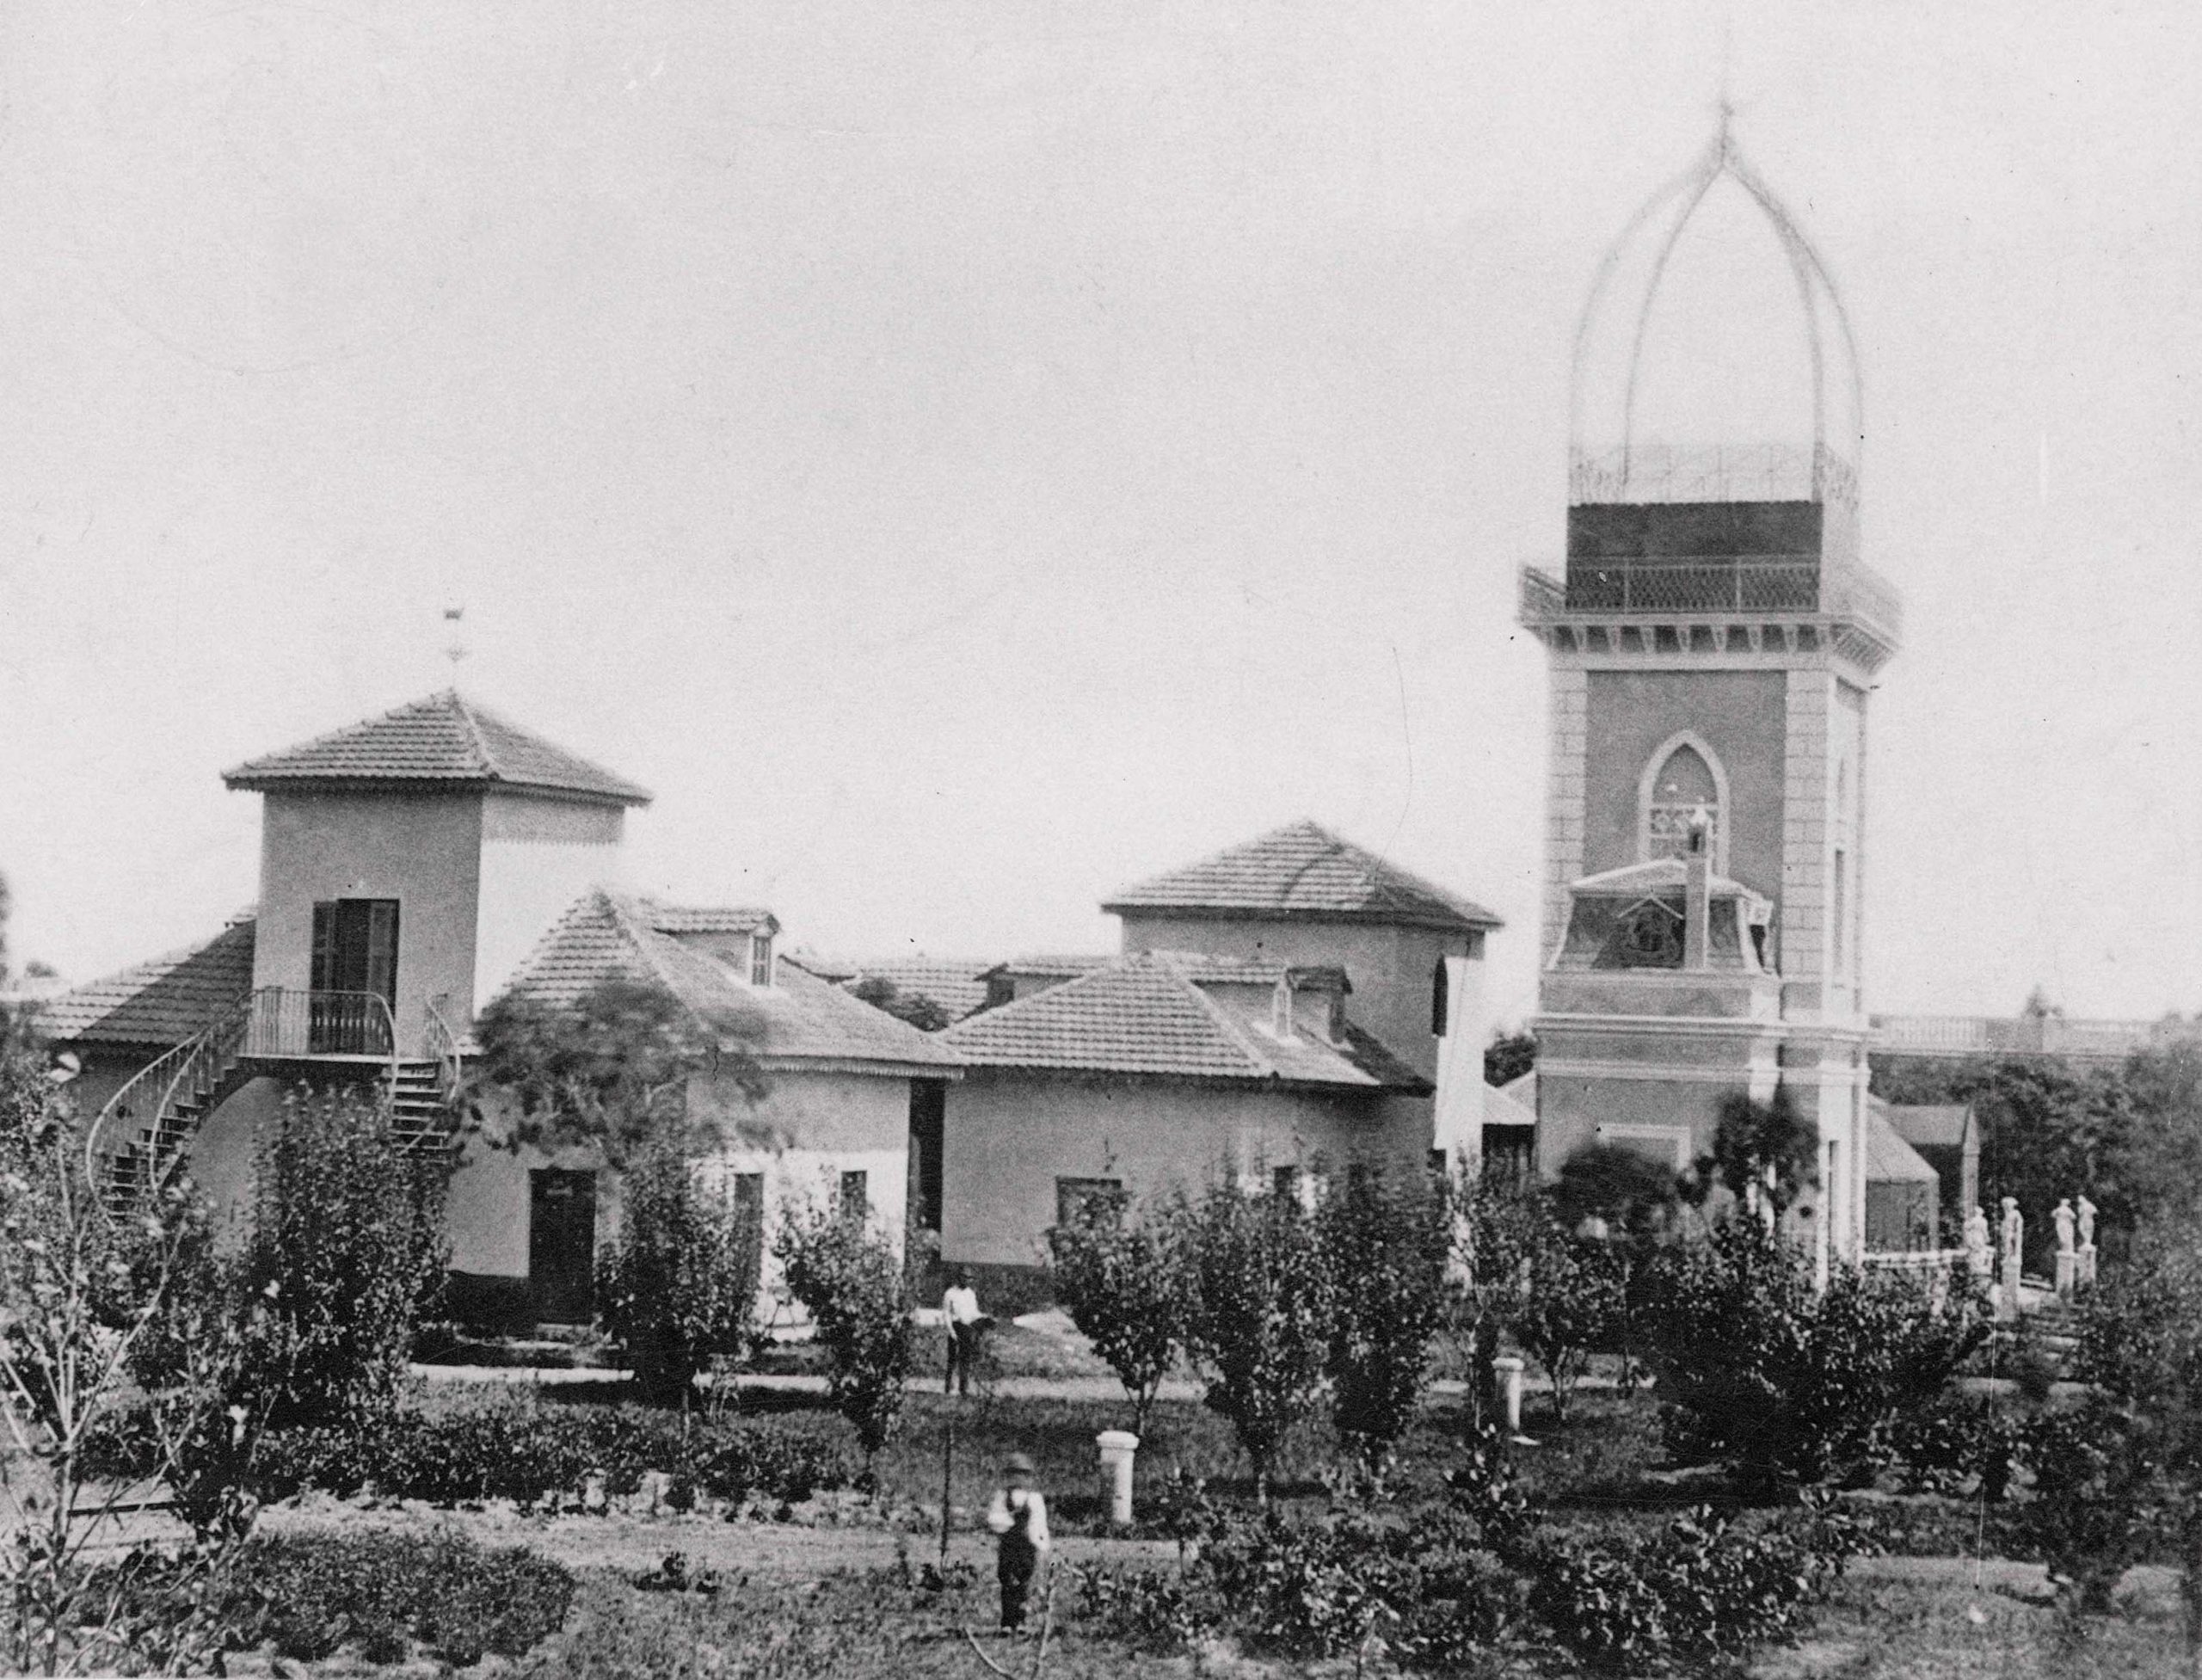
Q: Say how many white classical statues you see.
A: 4